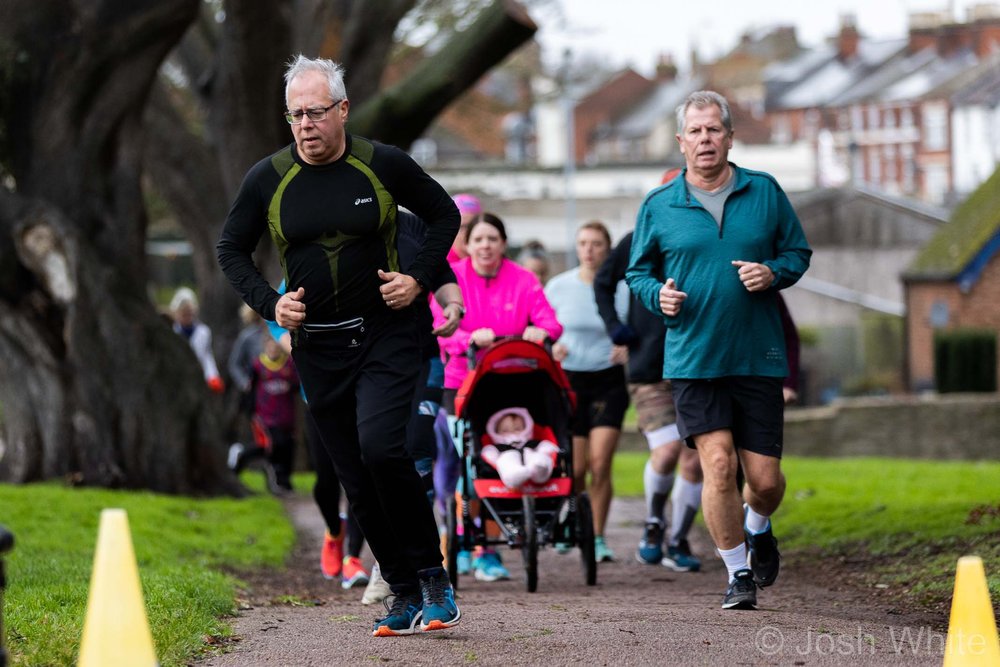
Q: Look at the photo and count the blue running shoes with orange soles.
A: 2